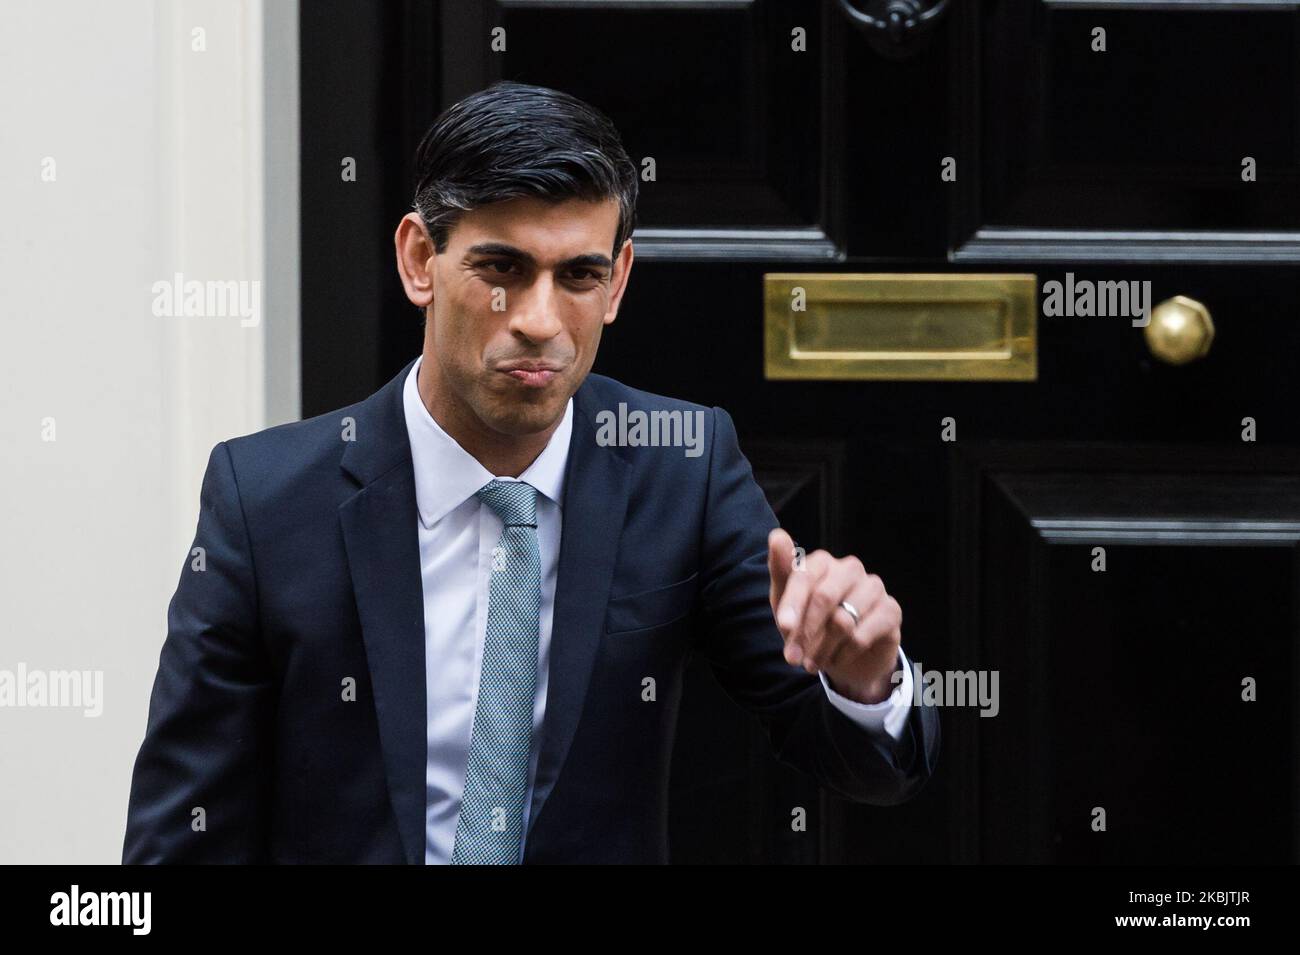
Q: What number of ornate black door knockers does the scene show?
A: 1